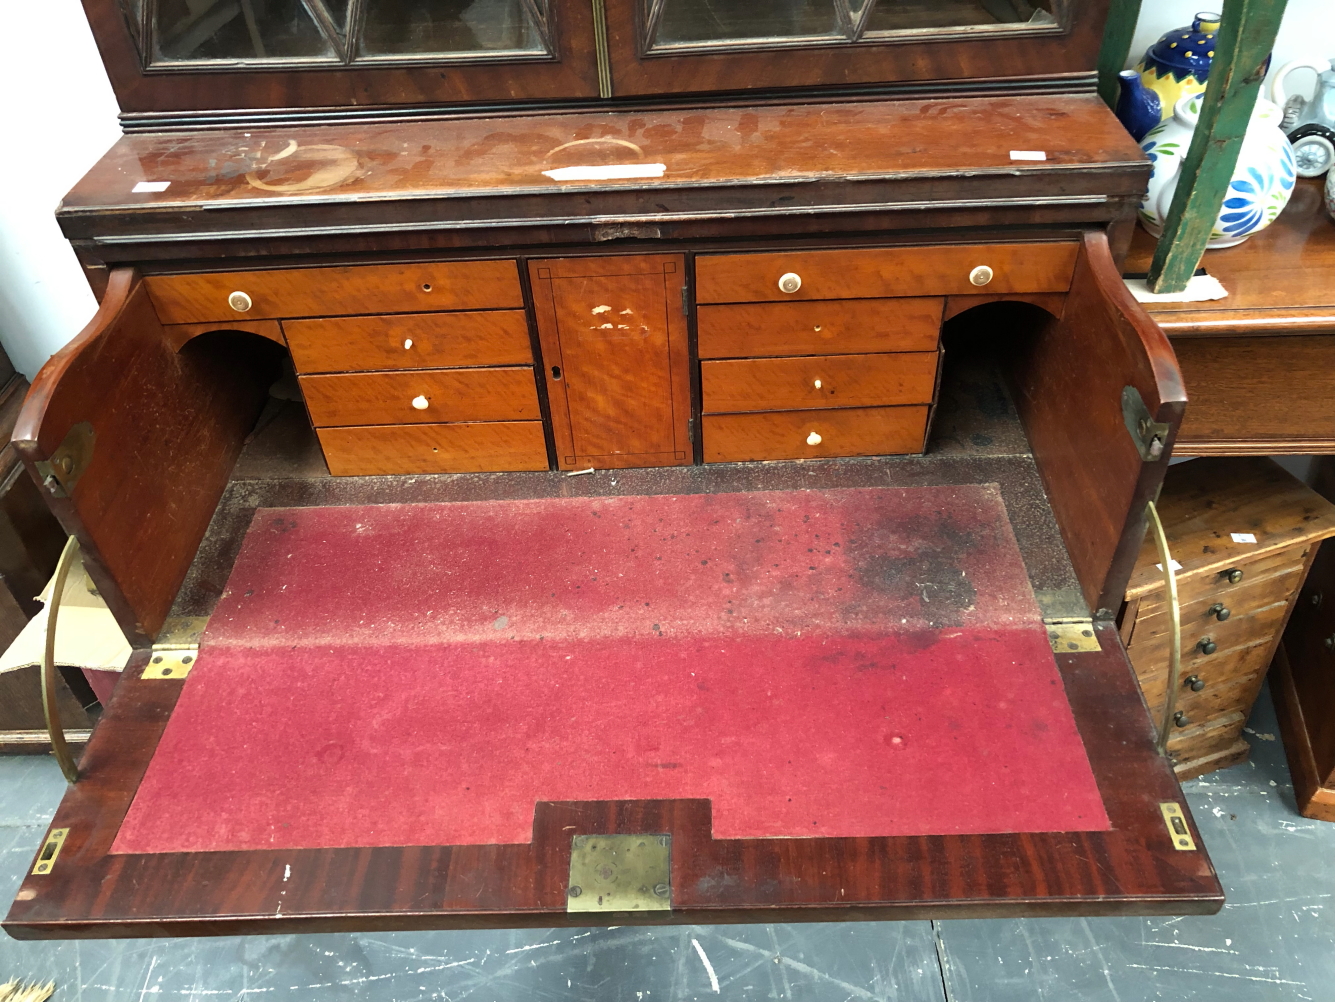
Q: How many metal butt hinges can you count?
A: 4